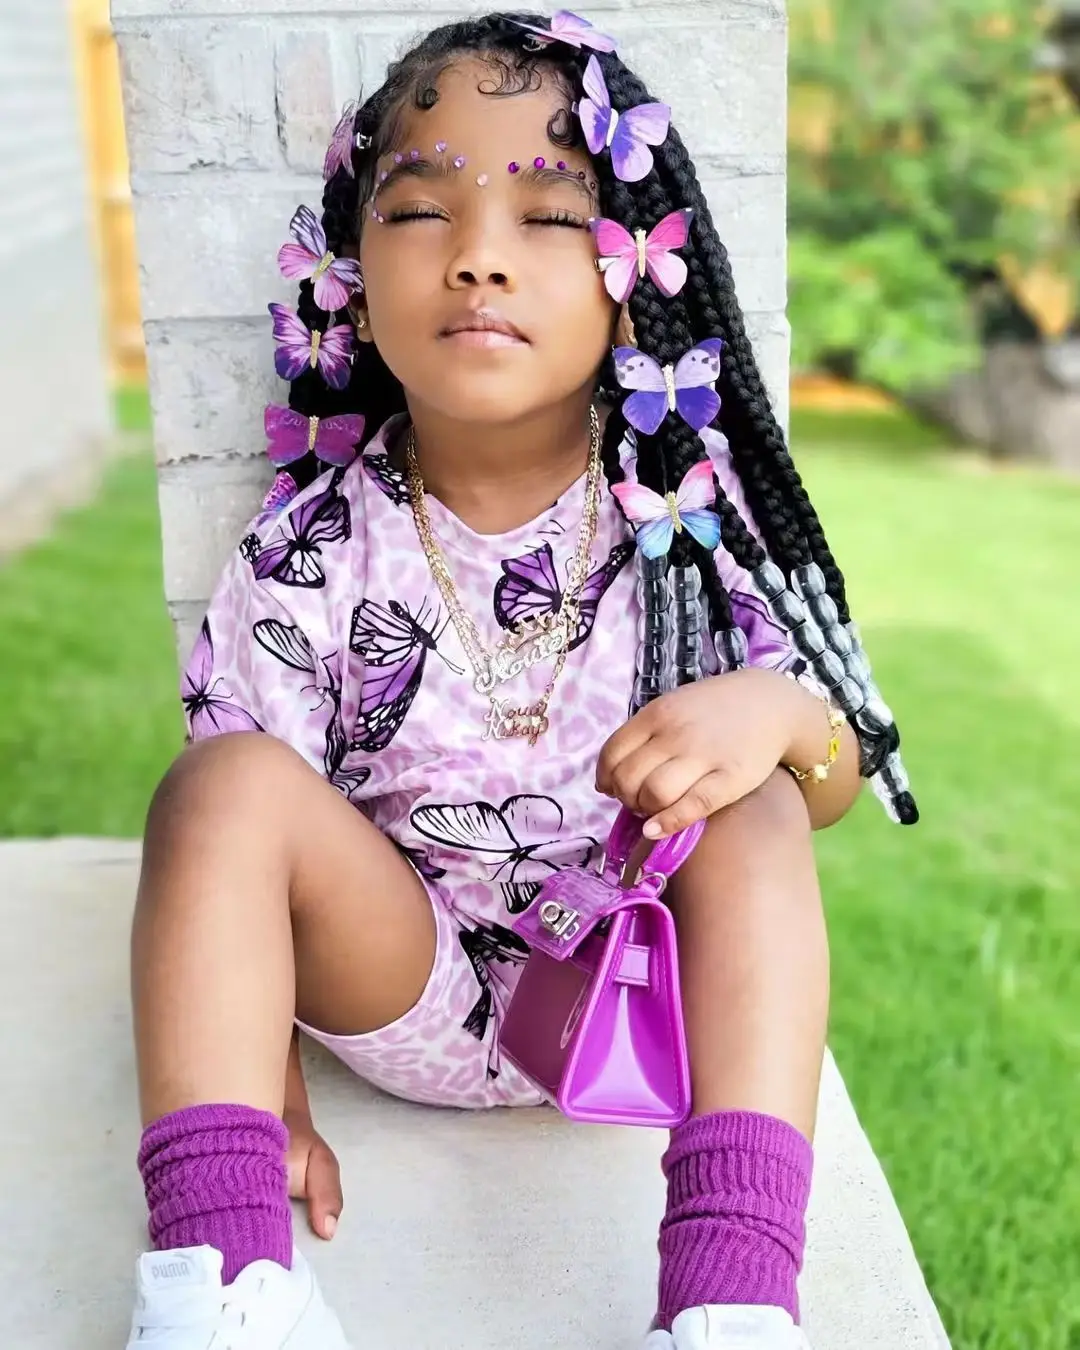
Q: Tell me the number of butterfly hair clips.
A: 10